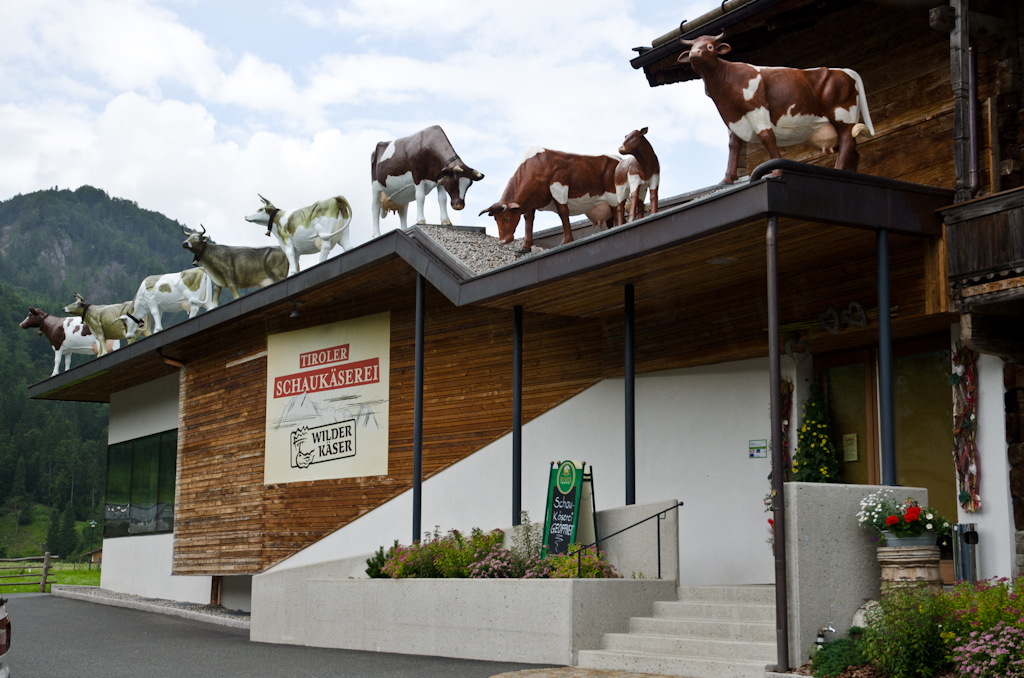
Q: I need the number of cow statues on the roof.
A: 9